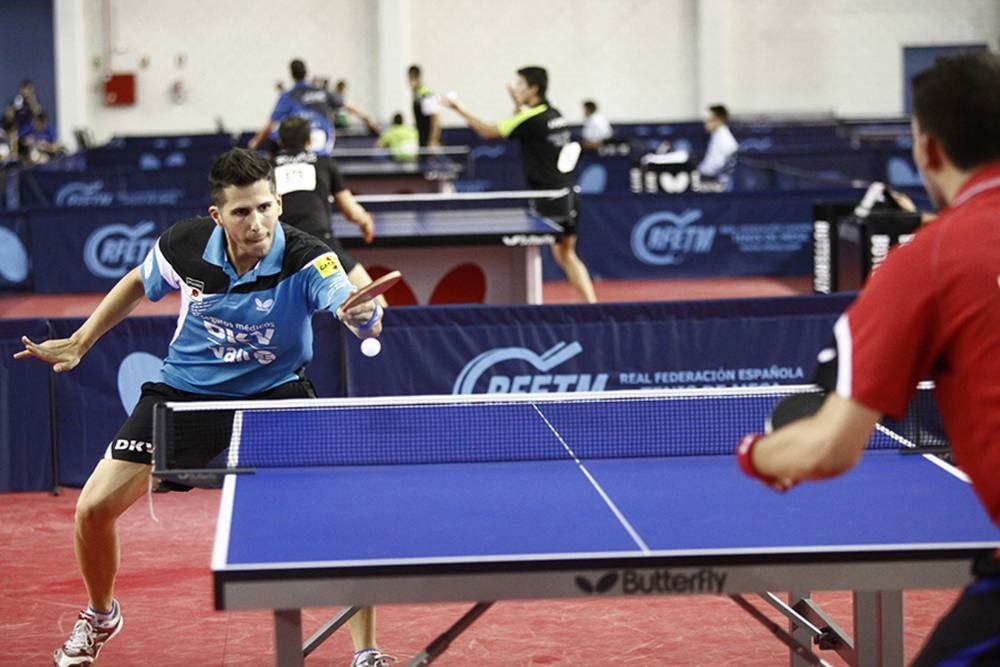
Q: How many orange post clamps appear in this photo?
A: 0